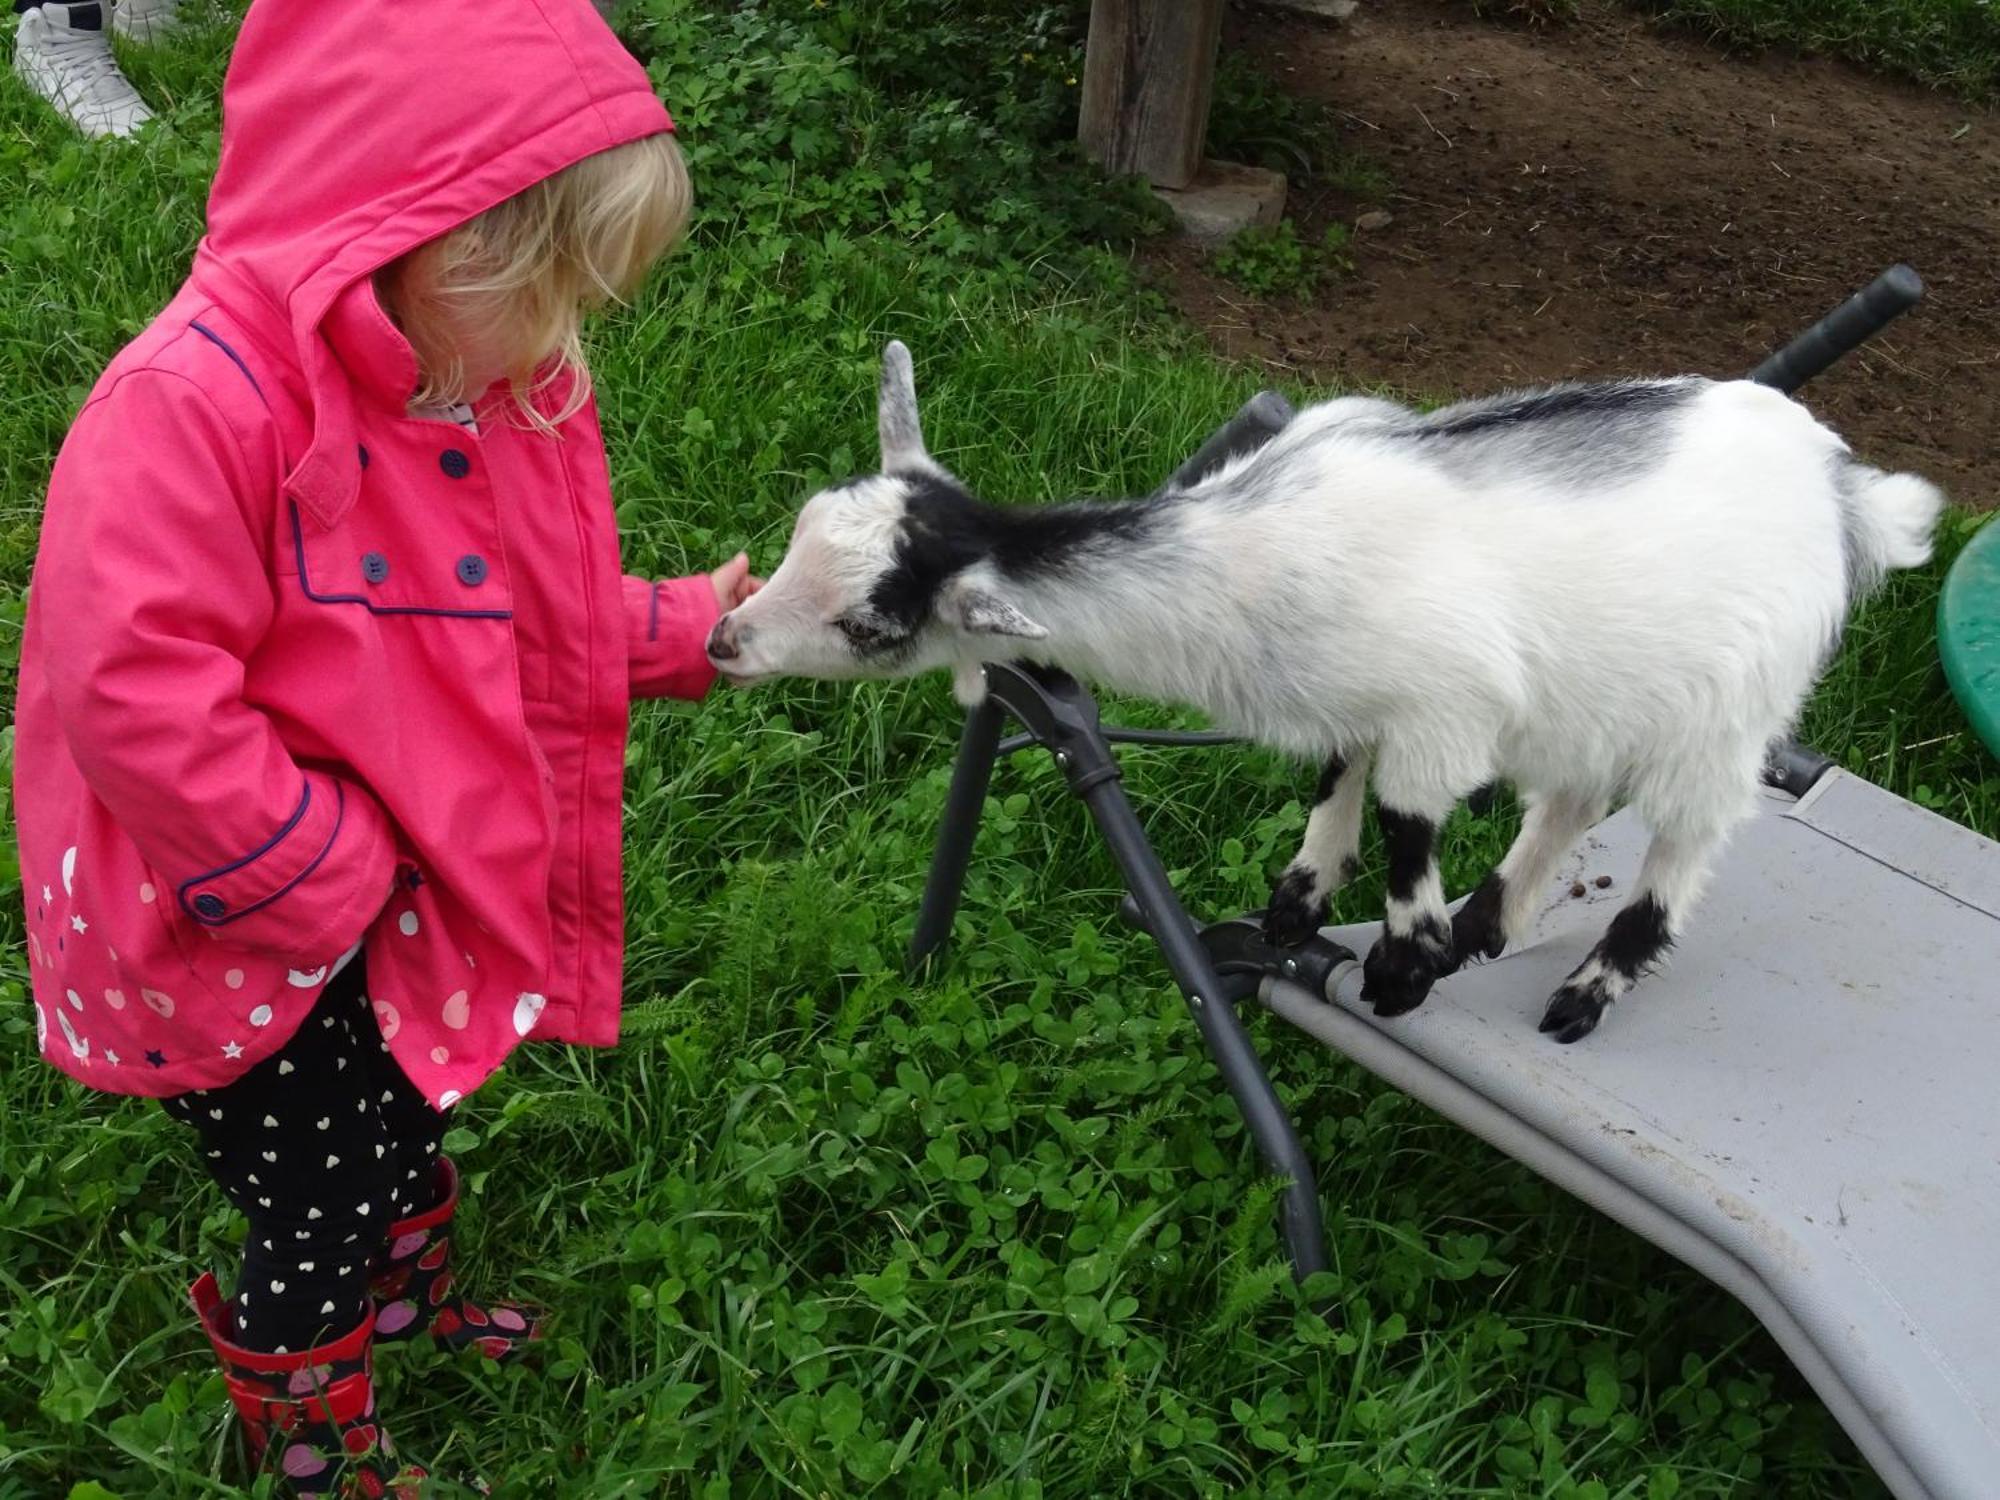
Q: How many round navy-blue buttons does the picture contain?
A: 5